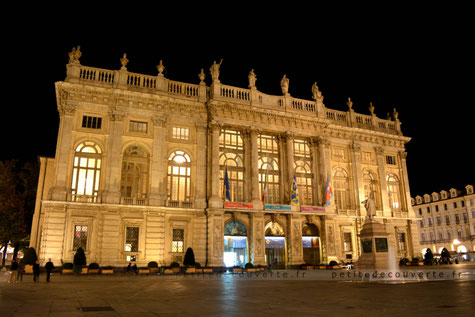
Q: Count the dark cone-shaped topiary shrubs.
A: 5